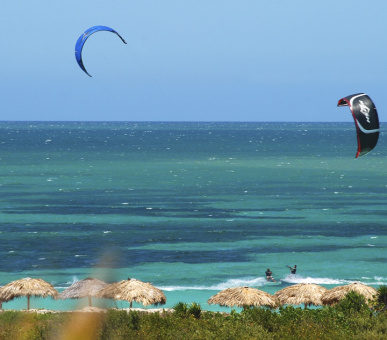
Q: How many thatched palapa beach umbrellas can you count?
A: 6